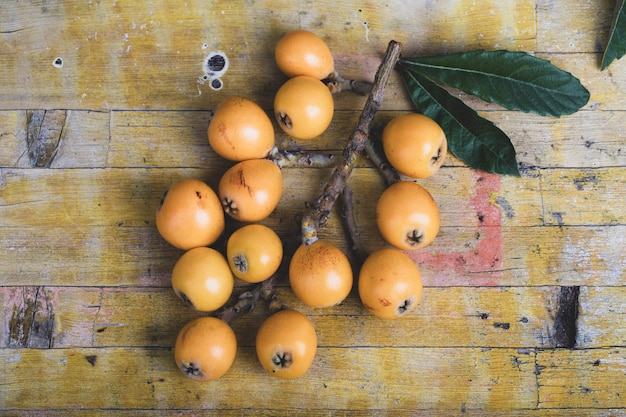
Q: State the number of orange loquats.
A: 13